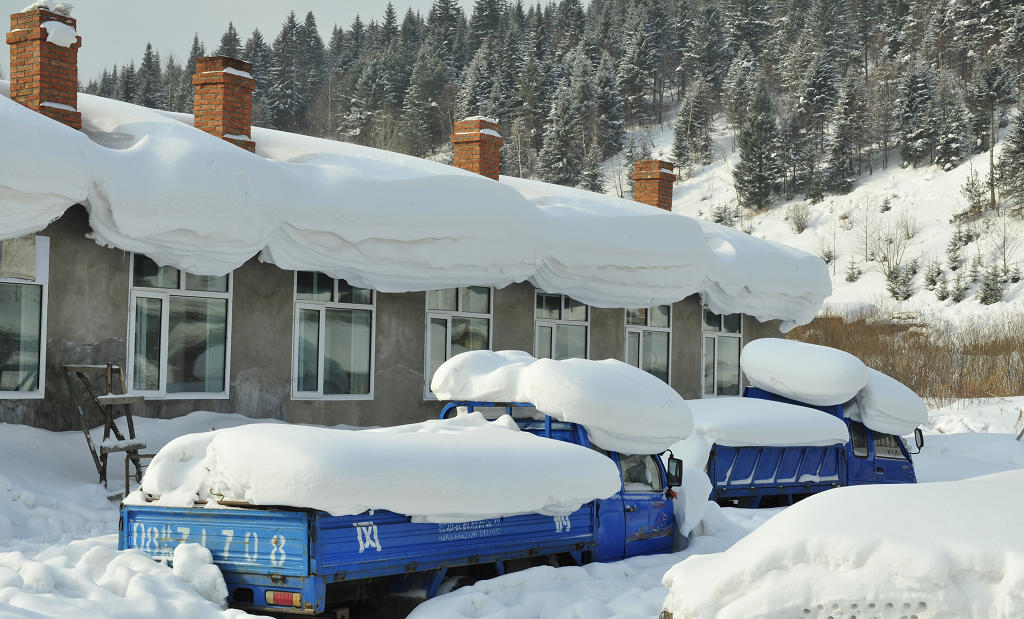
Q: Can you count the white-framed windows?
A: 7